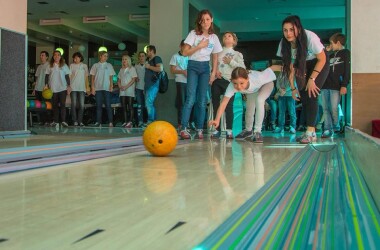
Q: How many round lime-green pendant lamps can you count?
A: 3